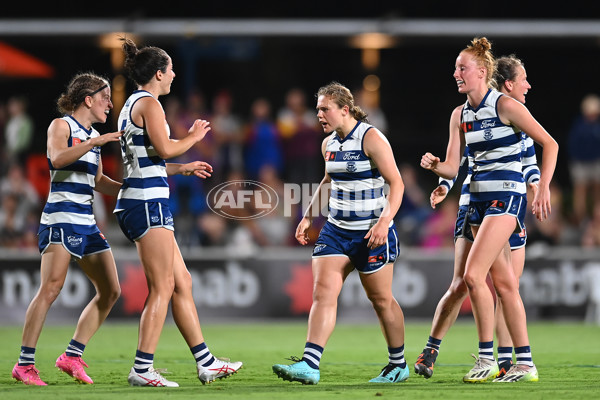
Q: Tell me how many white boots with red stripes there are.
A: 2